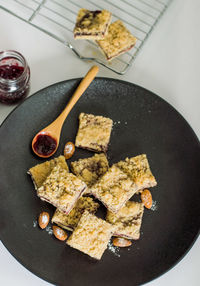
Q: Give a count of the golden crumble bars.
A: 11